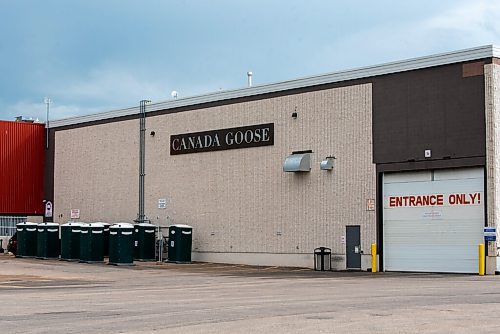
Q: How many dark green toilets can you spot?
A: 8